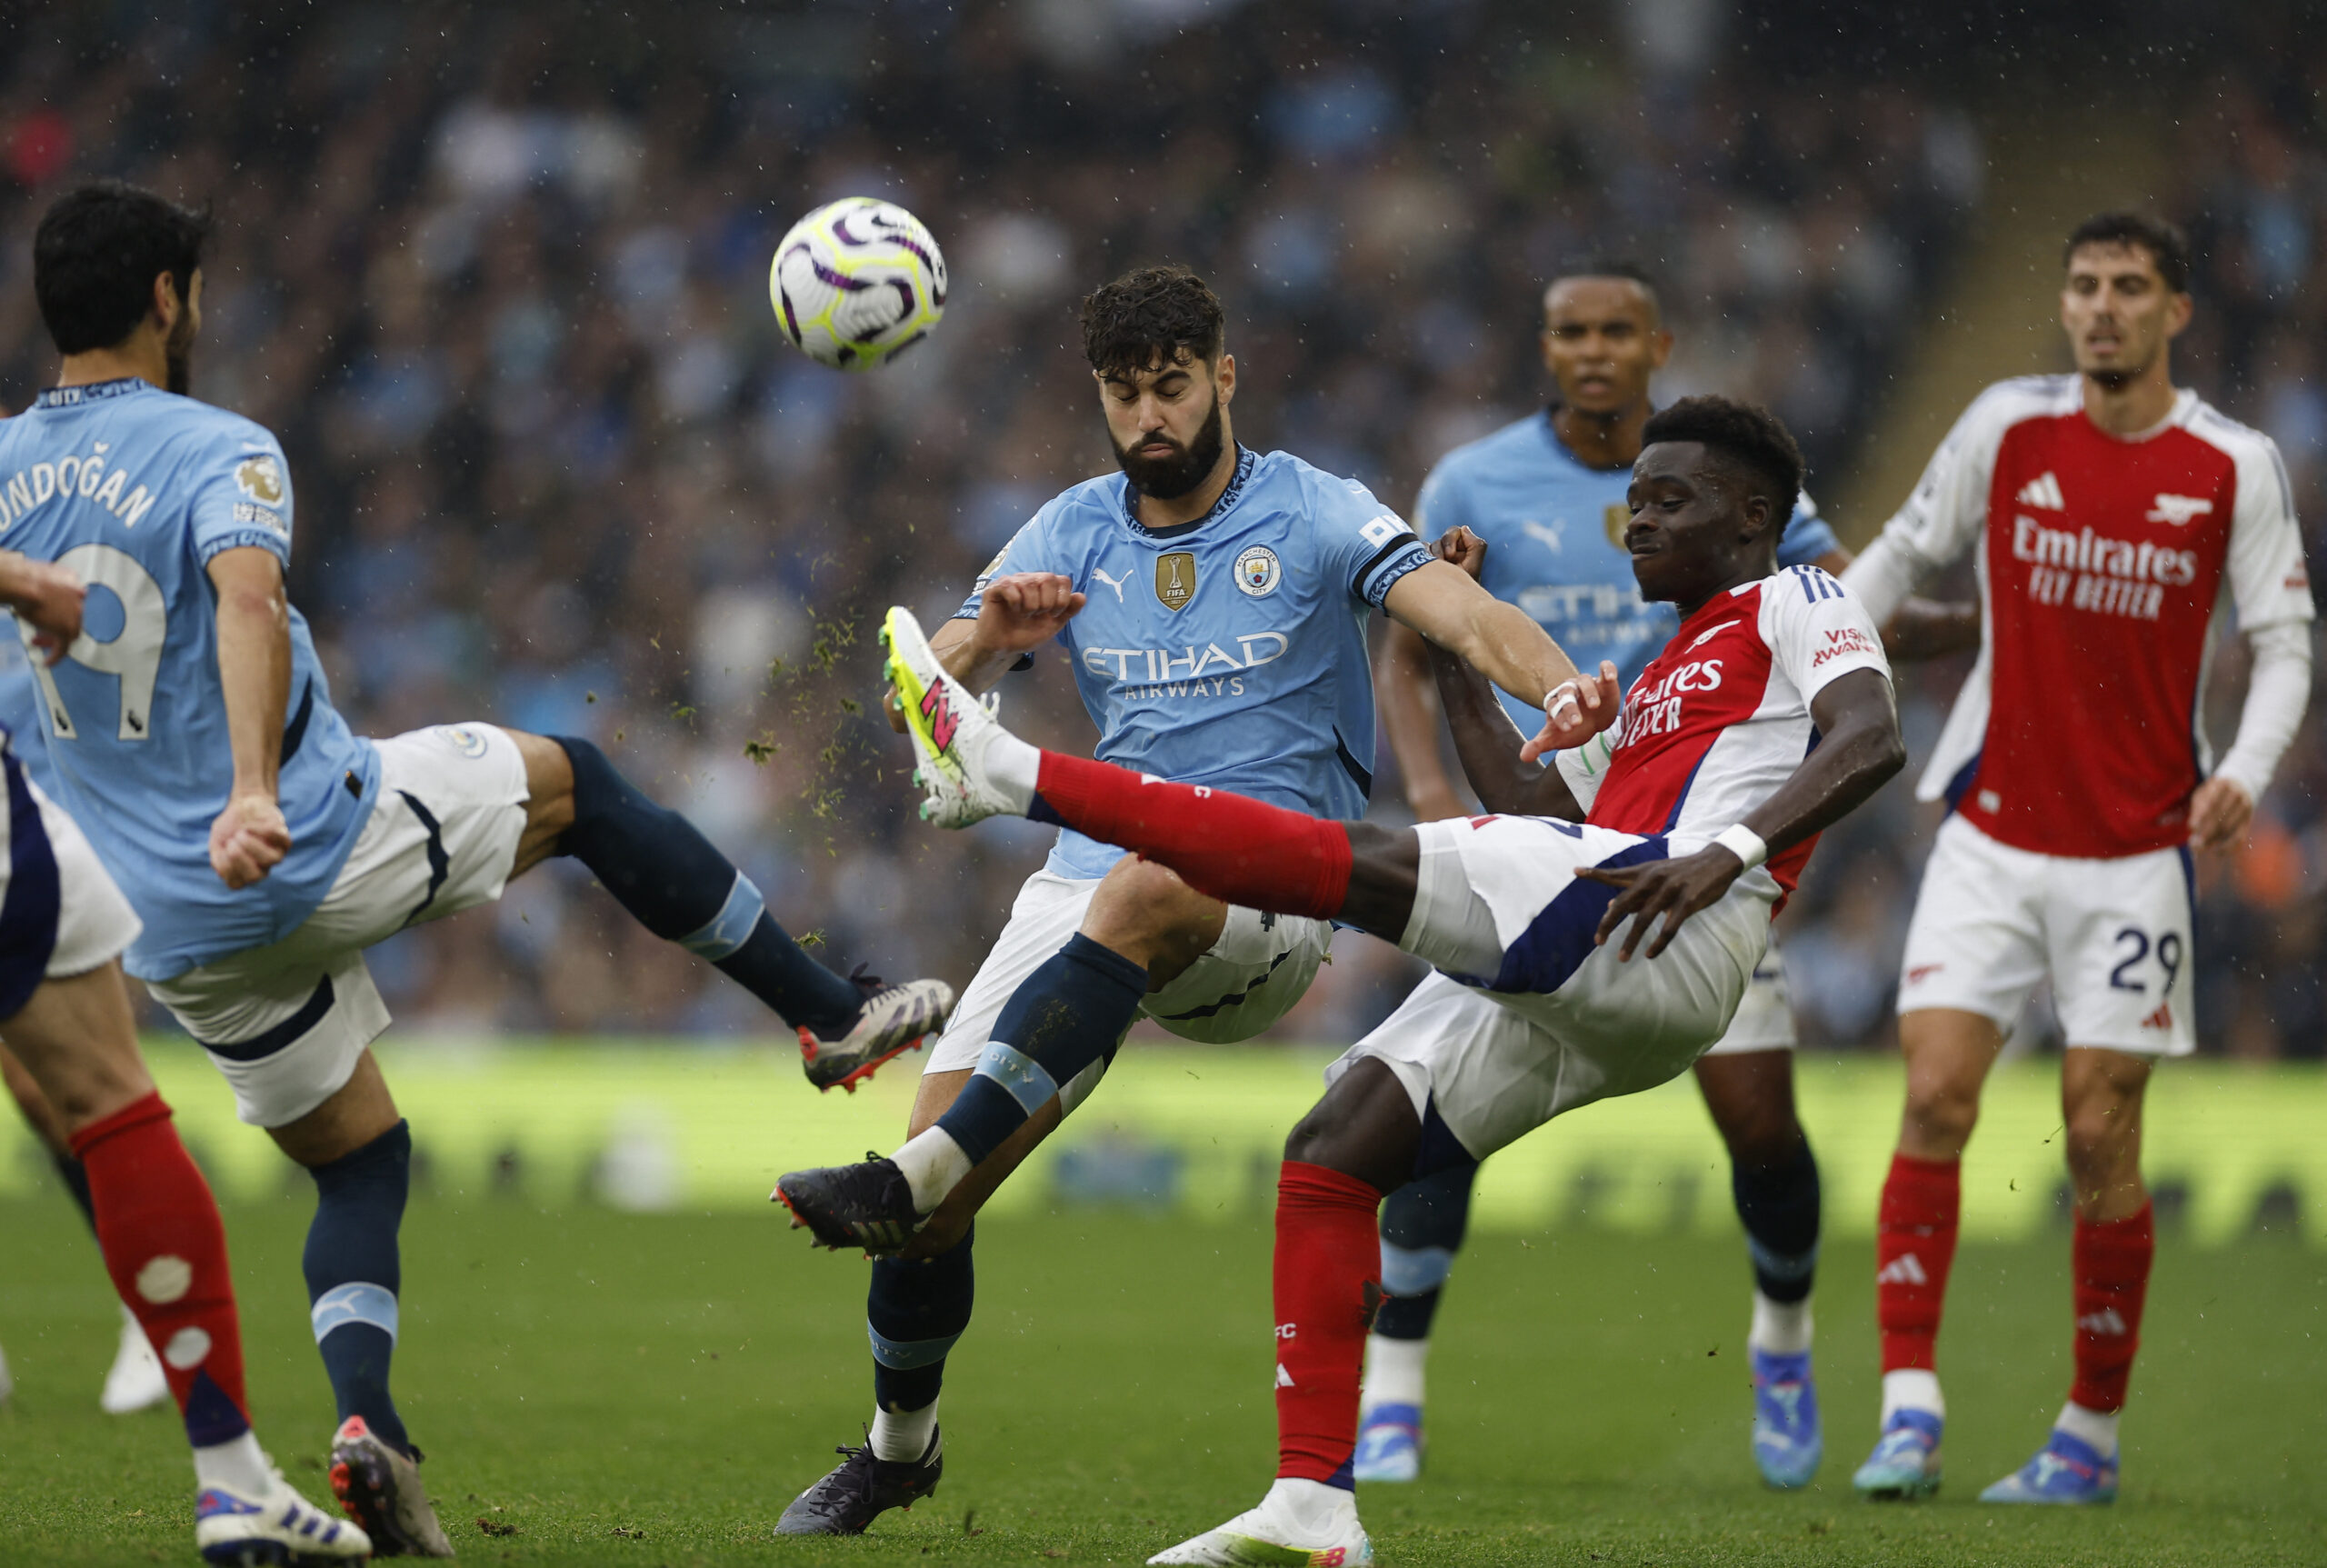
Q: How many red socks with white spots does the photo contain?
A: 1